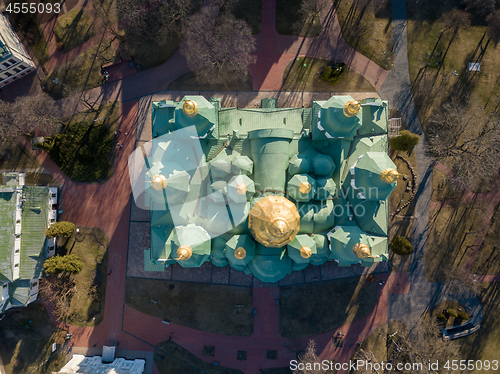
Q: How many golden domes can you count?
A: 11